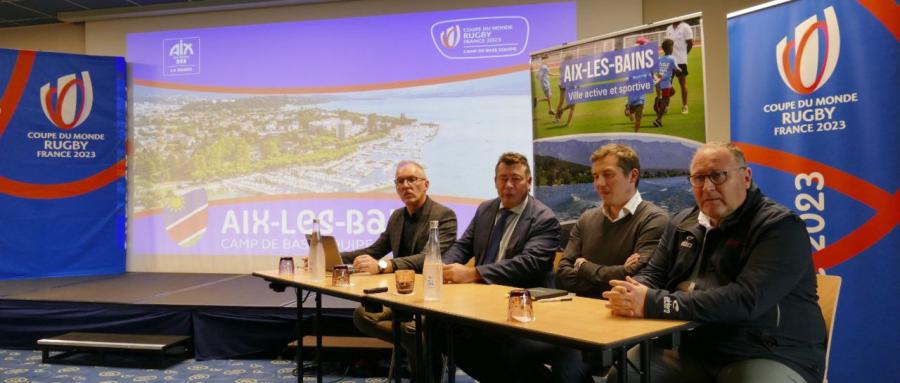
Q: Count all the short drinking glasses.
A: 4